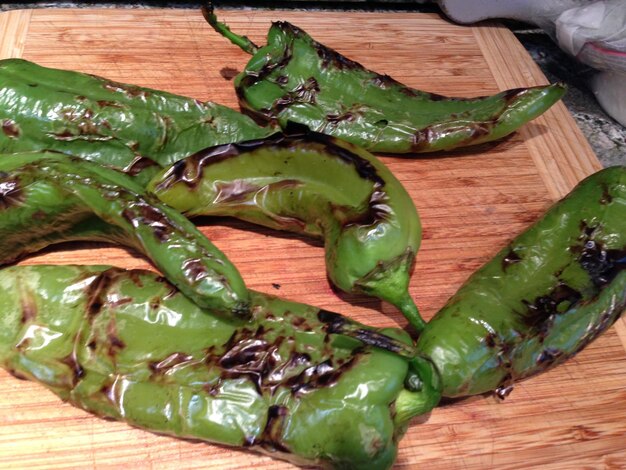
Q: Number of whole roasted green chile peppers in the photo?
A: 6